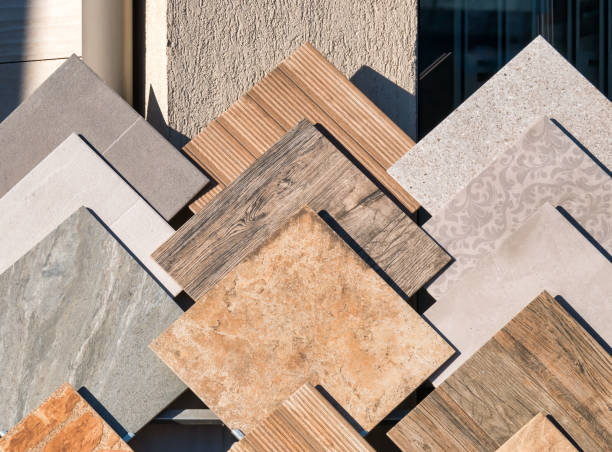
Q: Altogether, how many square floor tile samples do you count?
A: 13